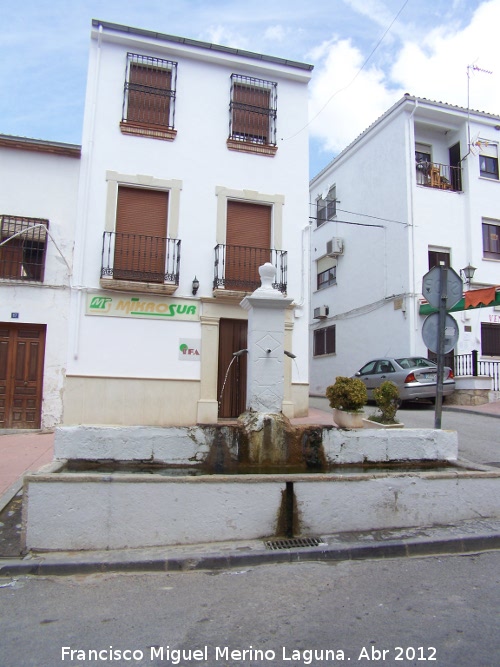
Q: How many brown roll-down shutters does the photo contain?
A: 4